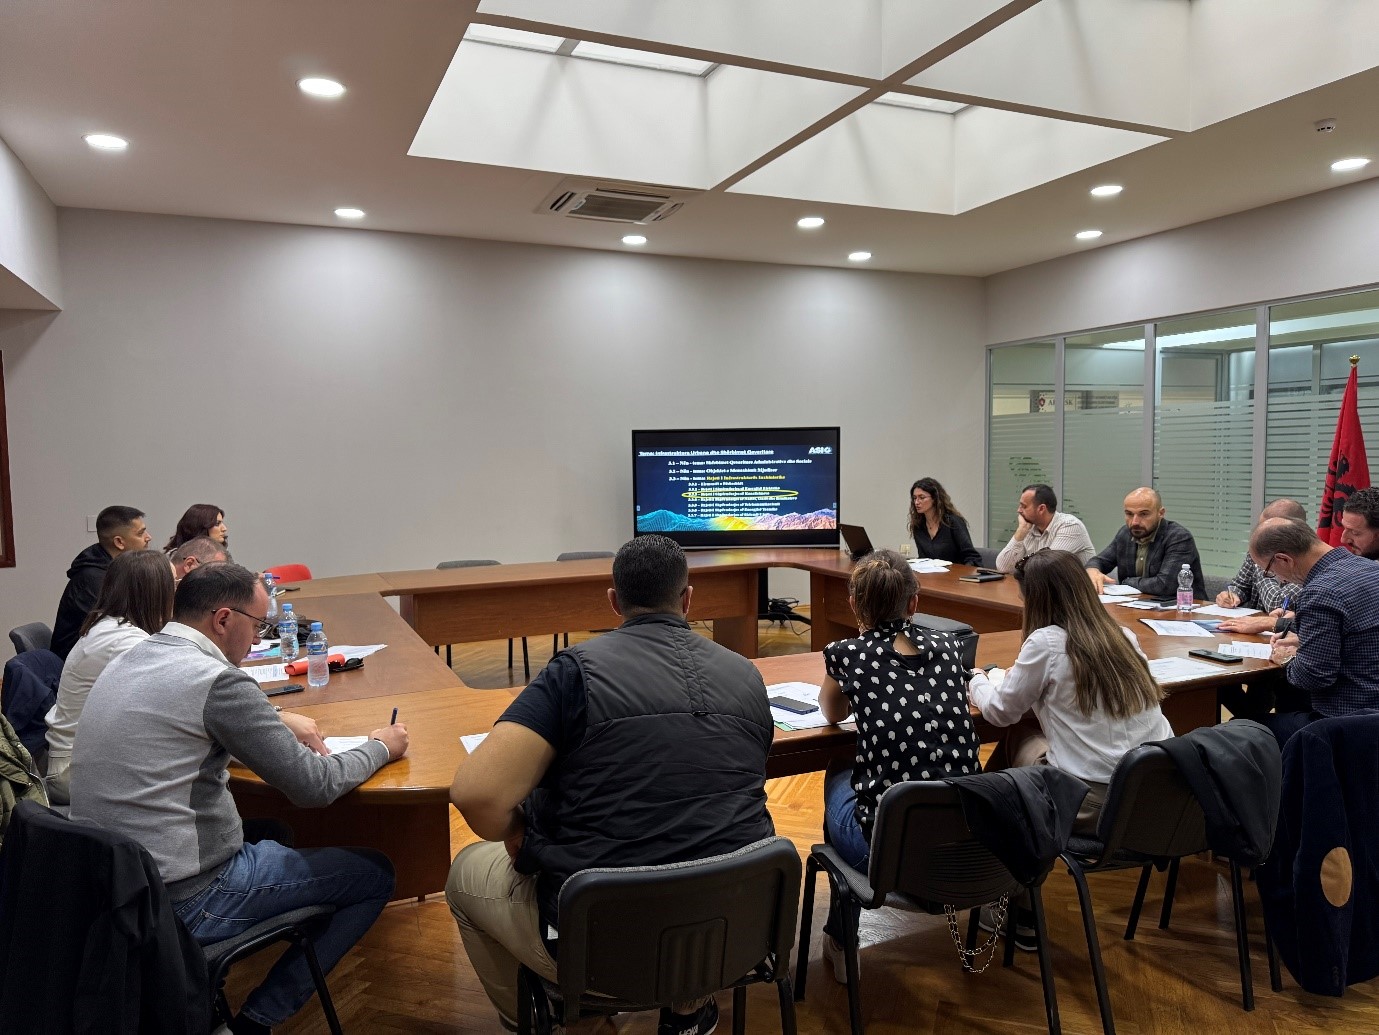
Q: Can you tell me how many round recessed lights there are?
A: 9